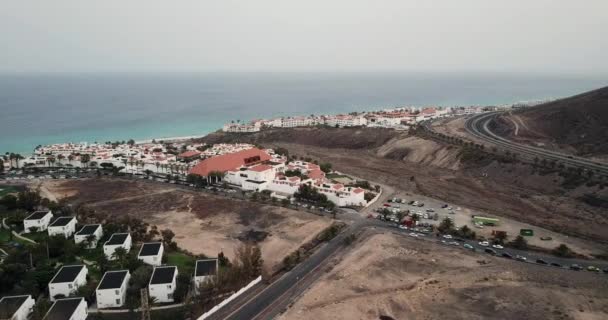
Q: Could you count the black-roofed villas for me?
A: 11